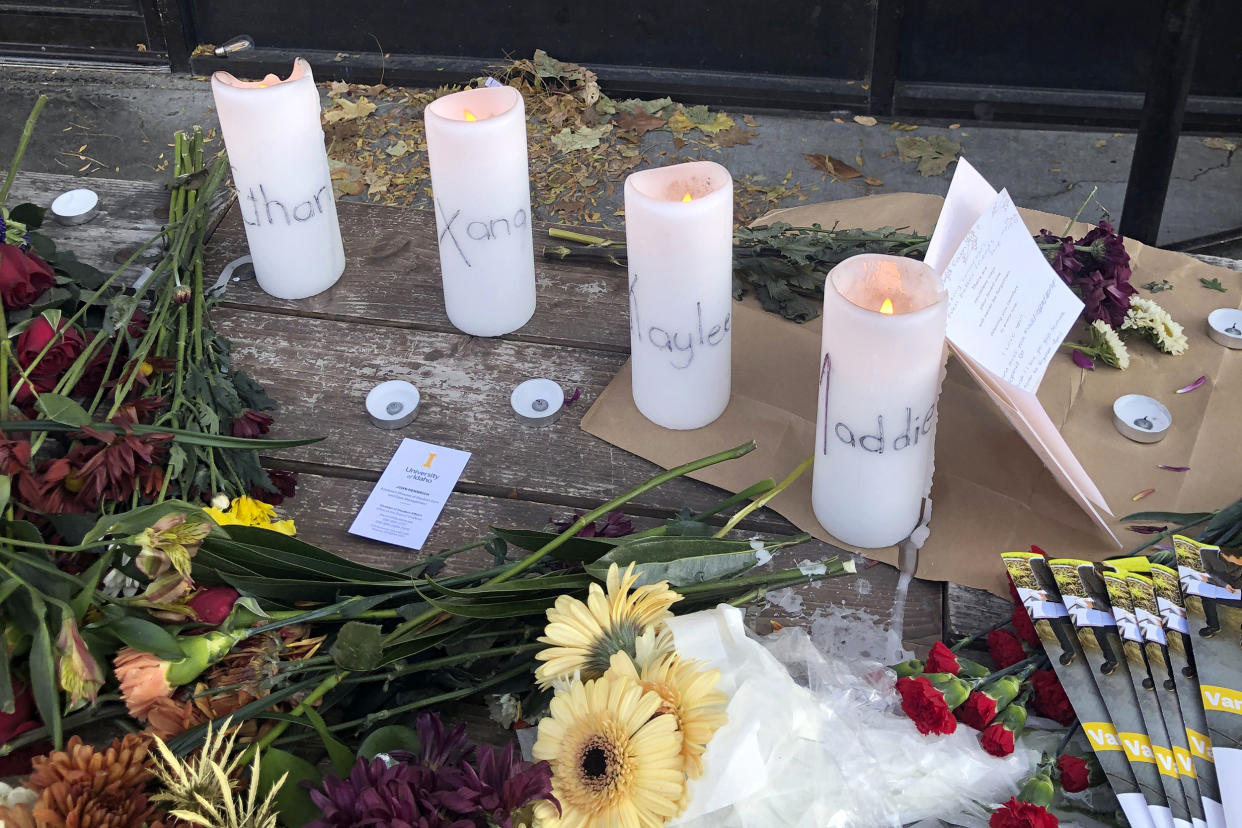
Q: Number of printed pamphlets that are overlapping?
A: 6